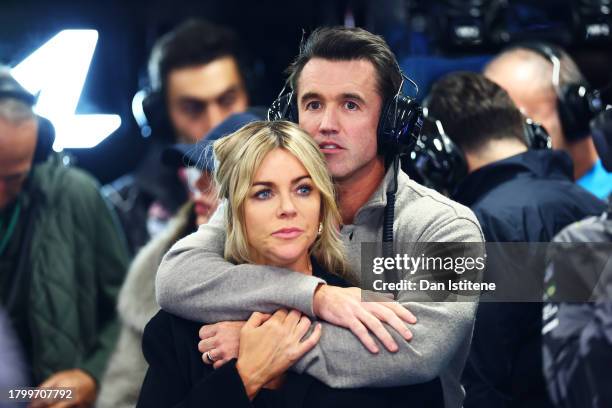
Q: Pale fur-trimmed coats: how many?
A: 1